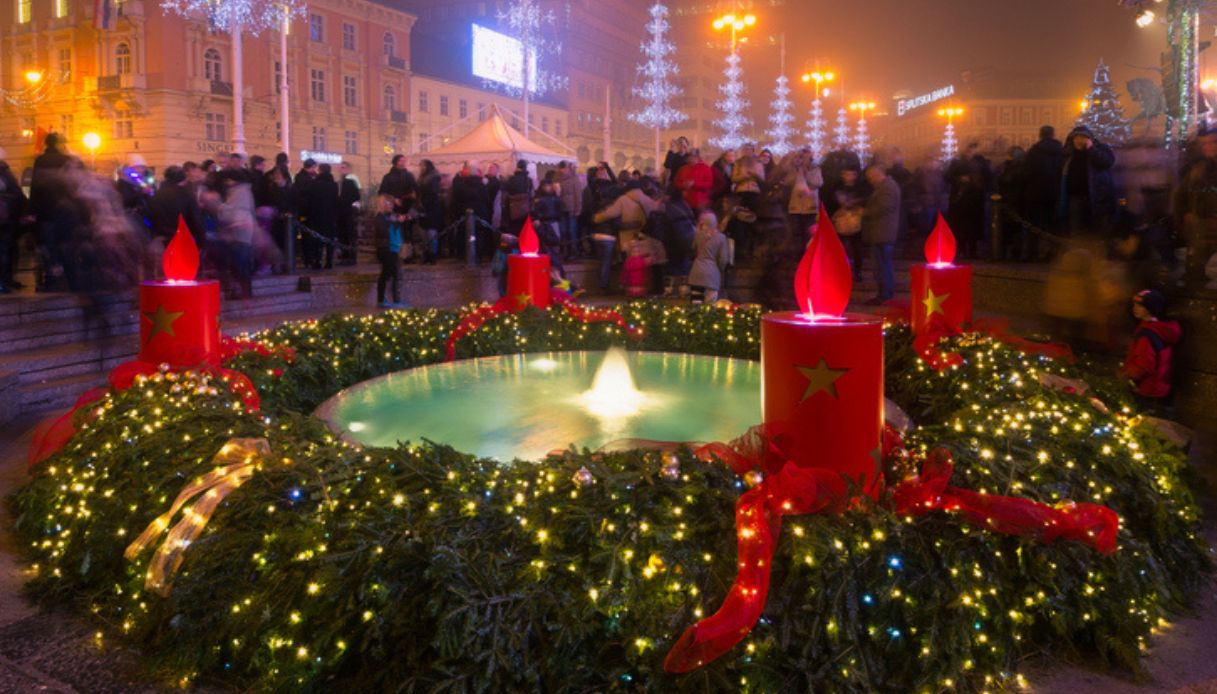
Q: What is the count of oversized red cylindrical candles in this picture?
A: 4